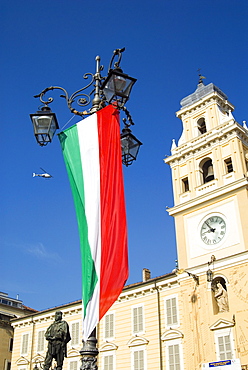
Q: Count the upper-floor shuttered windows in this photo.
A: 6